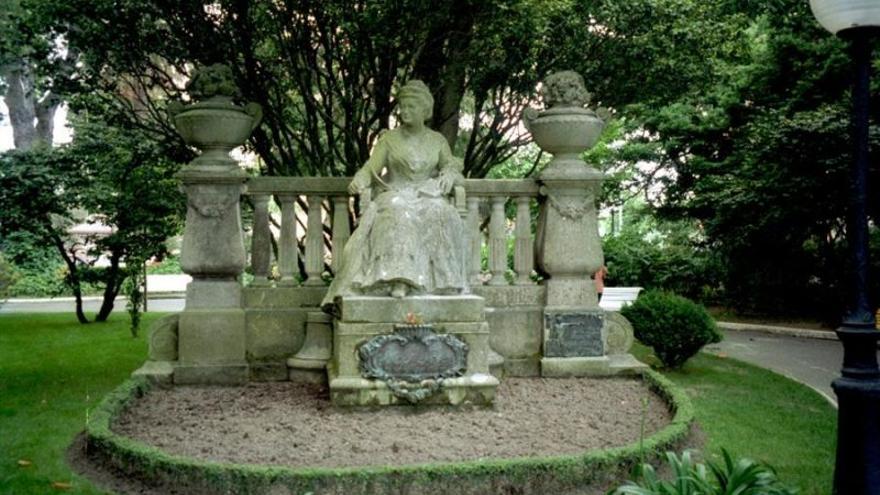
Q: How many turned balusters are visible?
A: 7